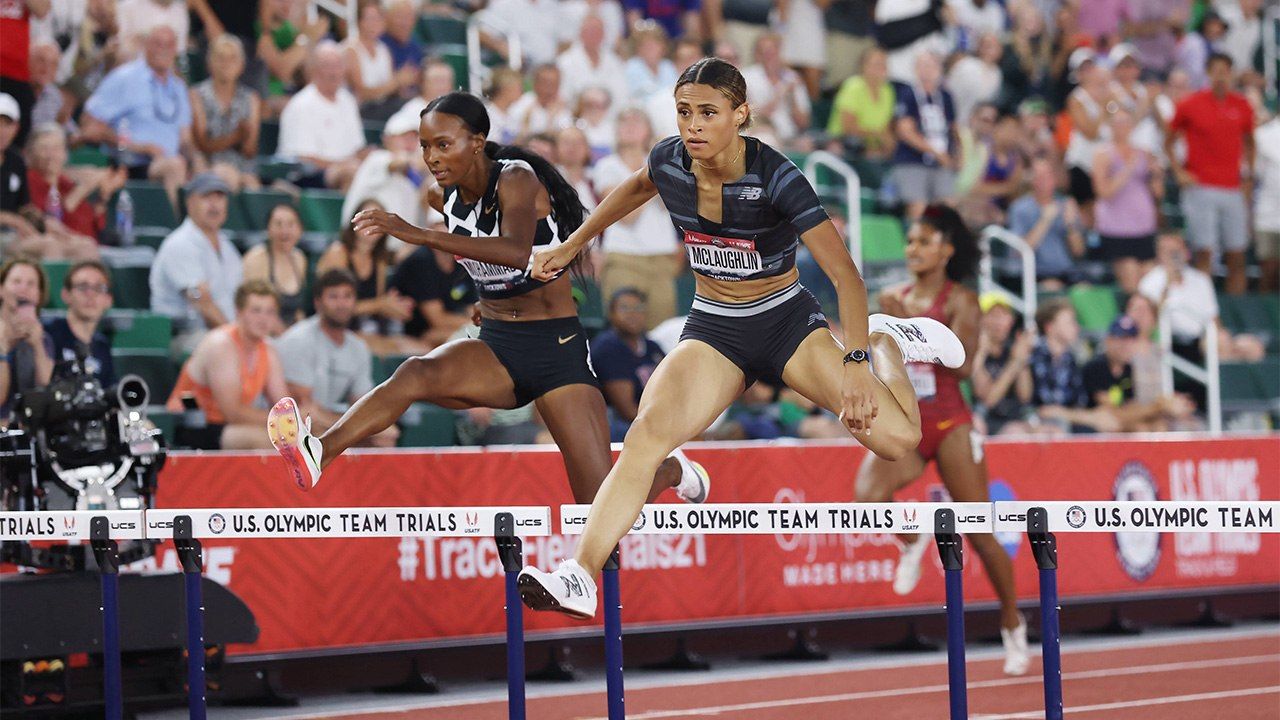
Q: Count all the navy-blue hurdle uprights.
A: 6